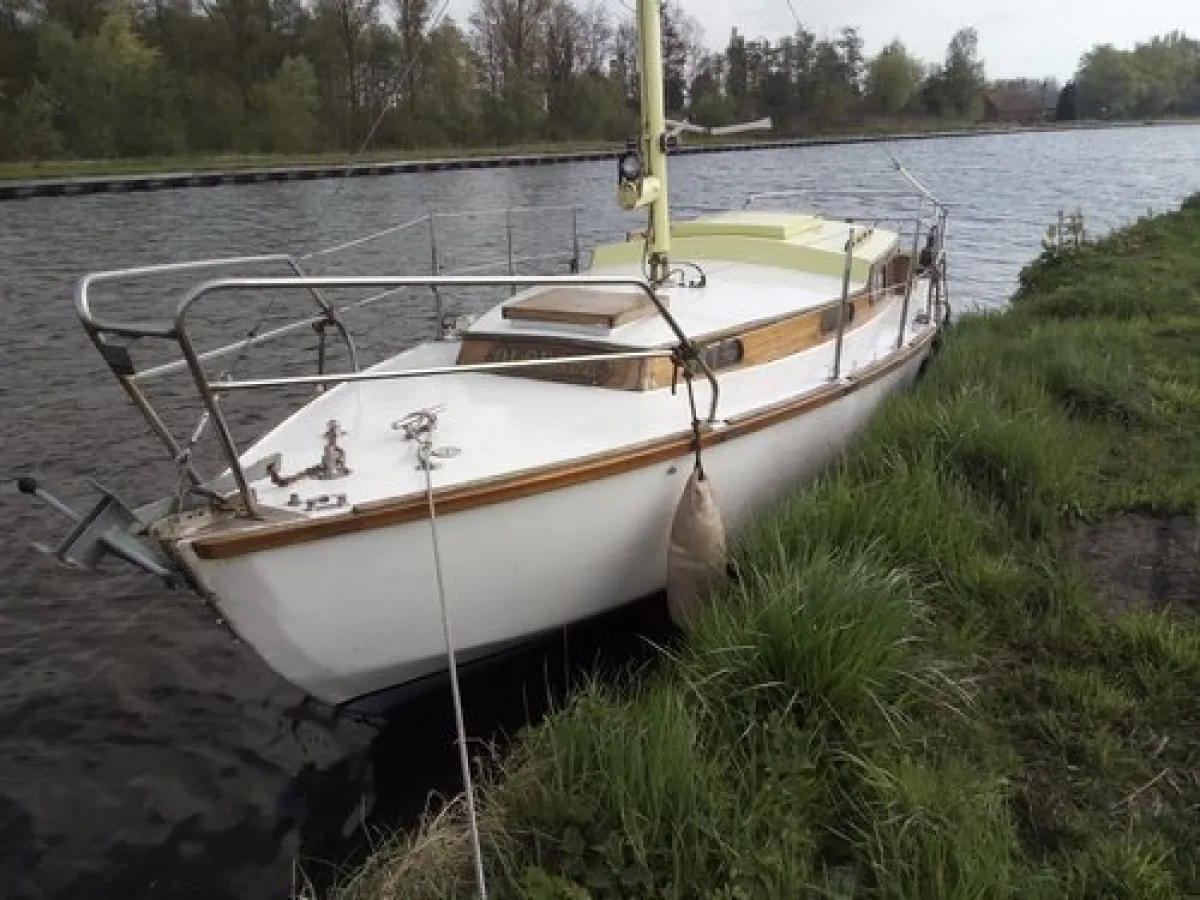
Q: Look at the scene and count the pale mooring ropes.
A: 1